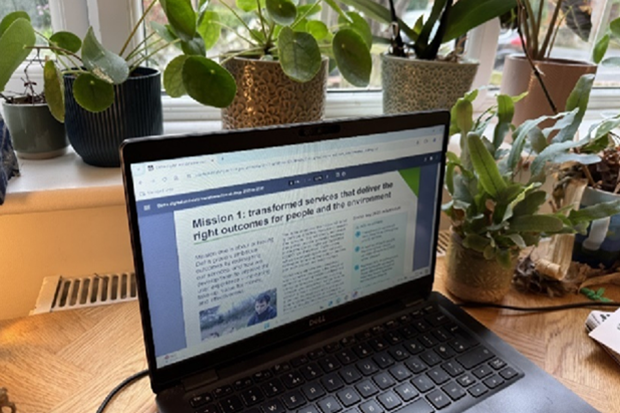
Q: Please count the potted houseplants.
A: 7